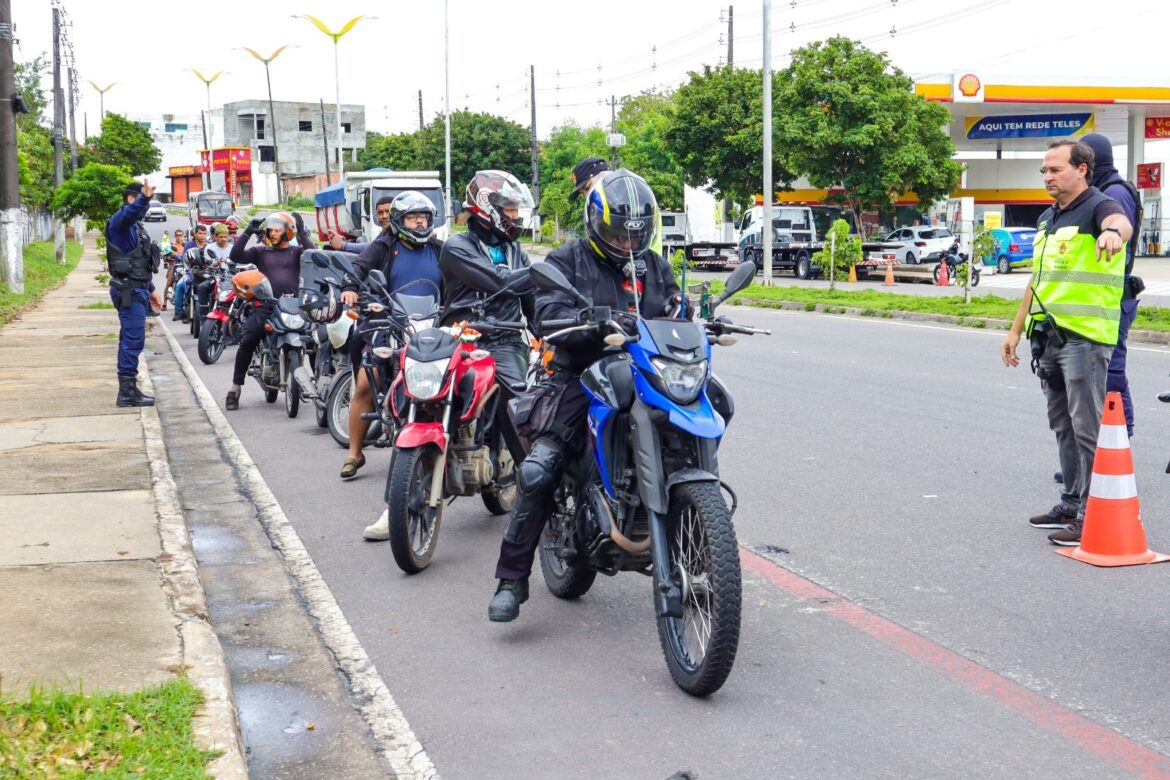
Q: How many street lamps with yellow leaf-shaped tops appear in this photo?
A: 4